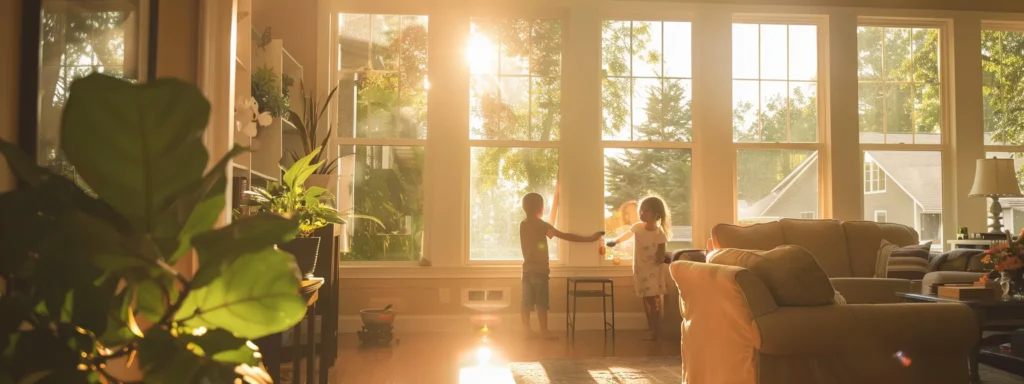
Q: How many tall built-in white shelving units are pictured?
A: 1